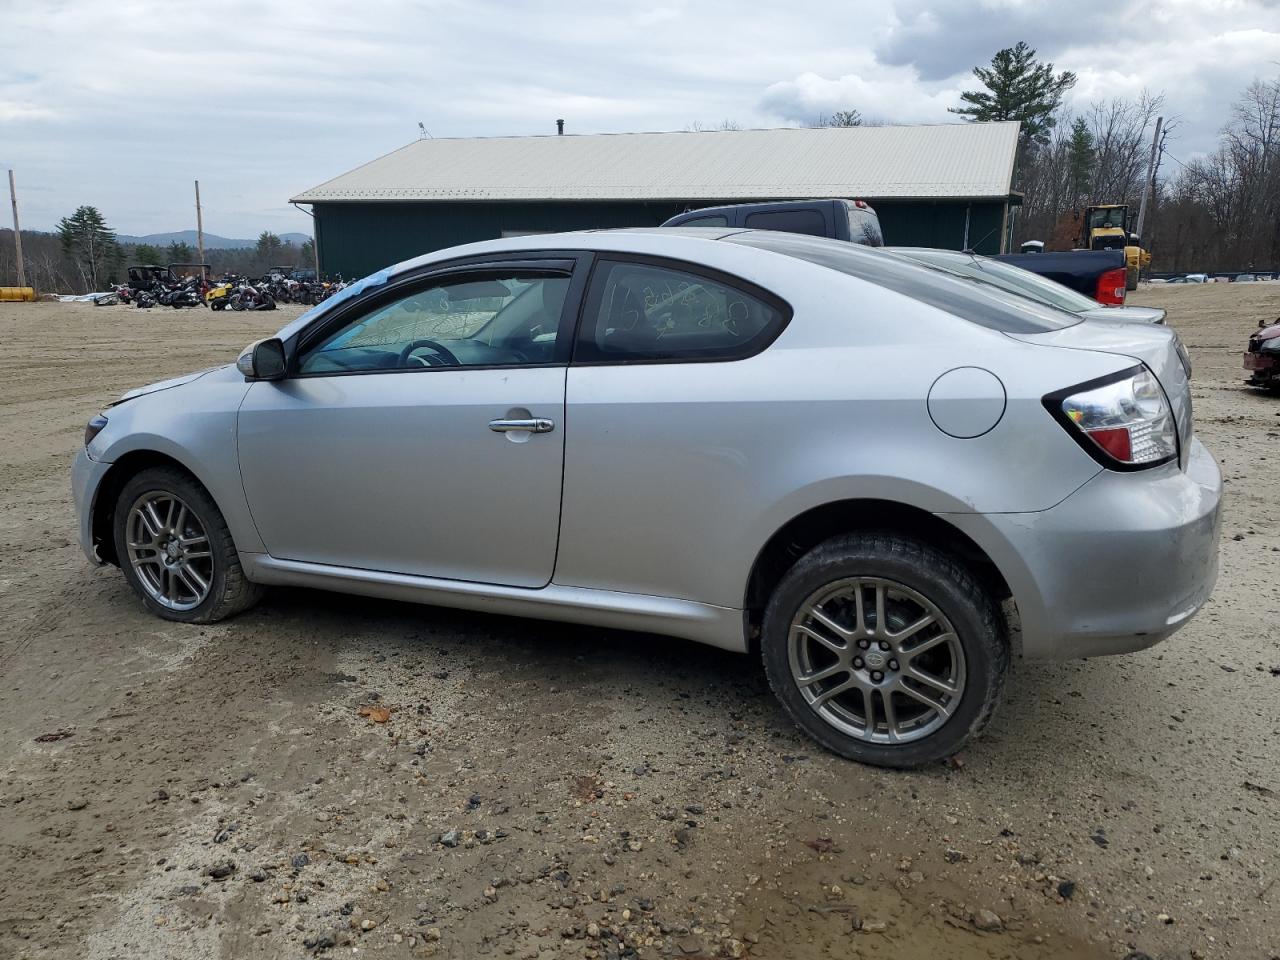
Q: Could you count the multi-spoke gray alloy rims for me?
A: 2